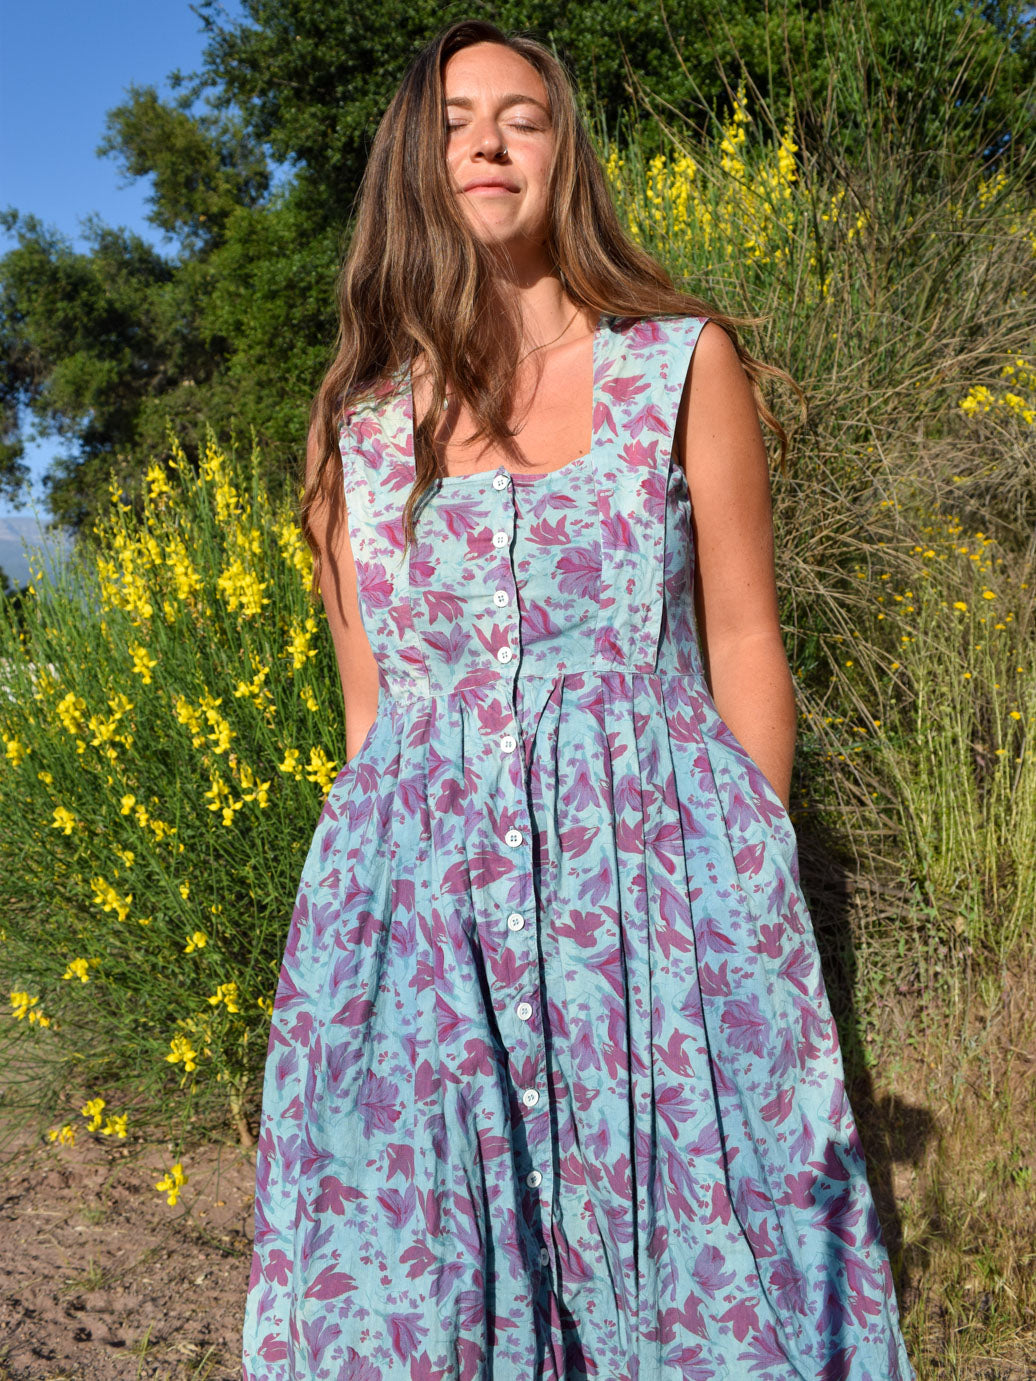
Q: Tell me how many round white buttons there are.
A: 11